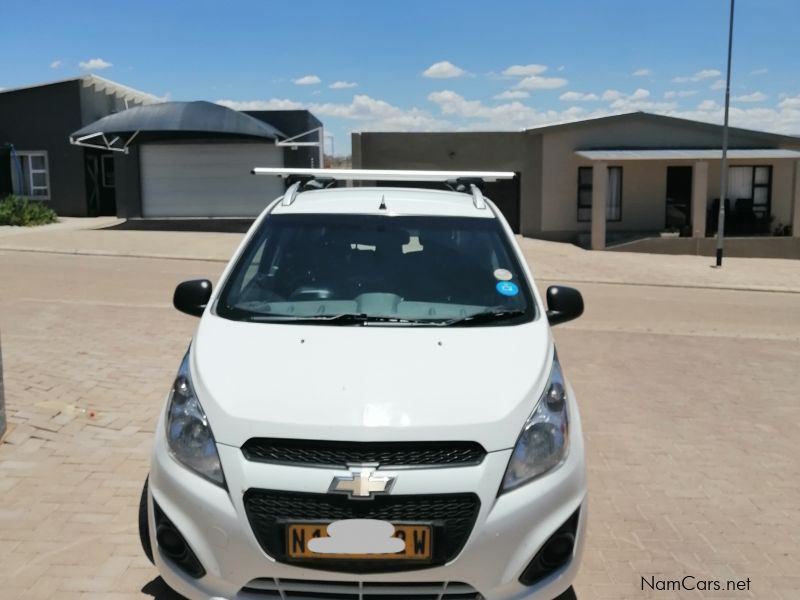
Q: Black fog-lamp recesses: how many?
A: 2